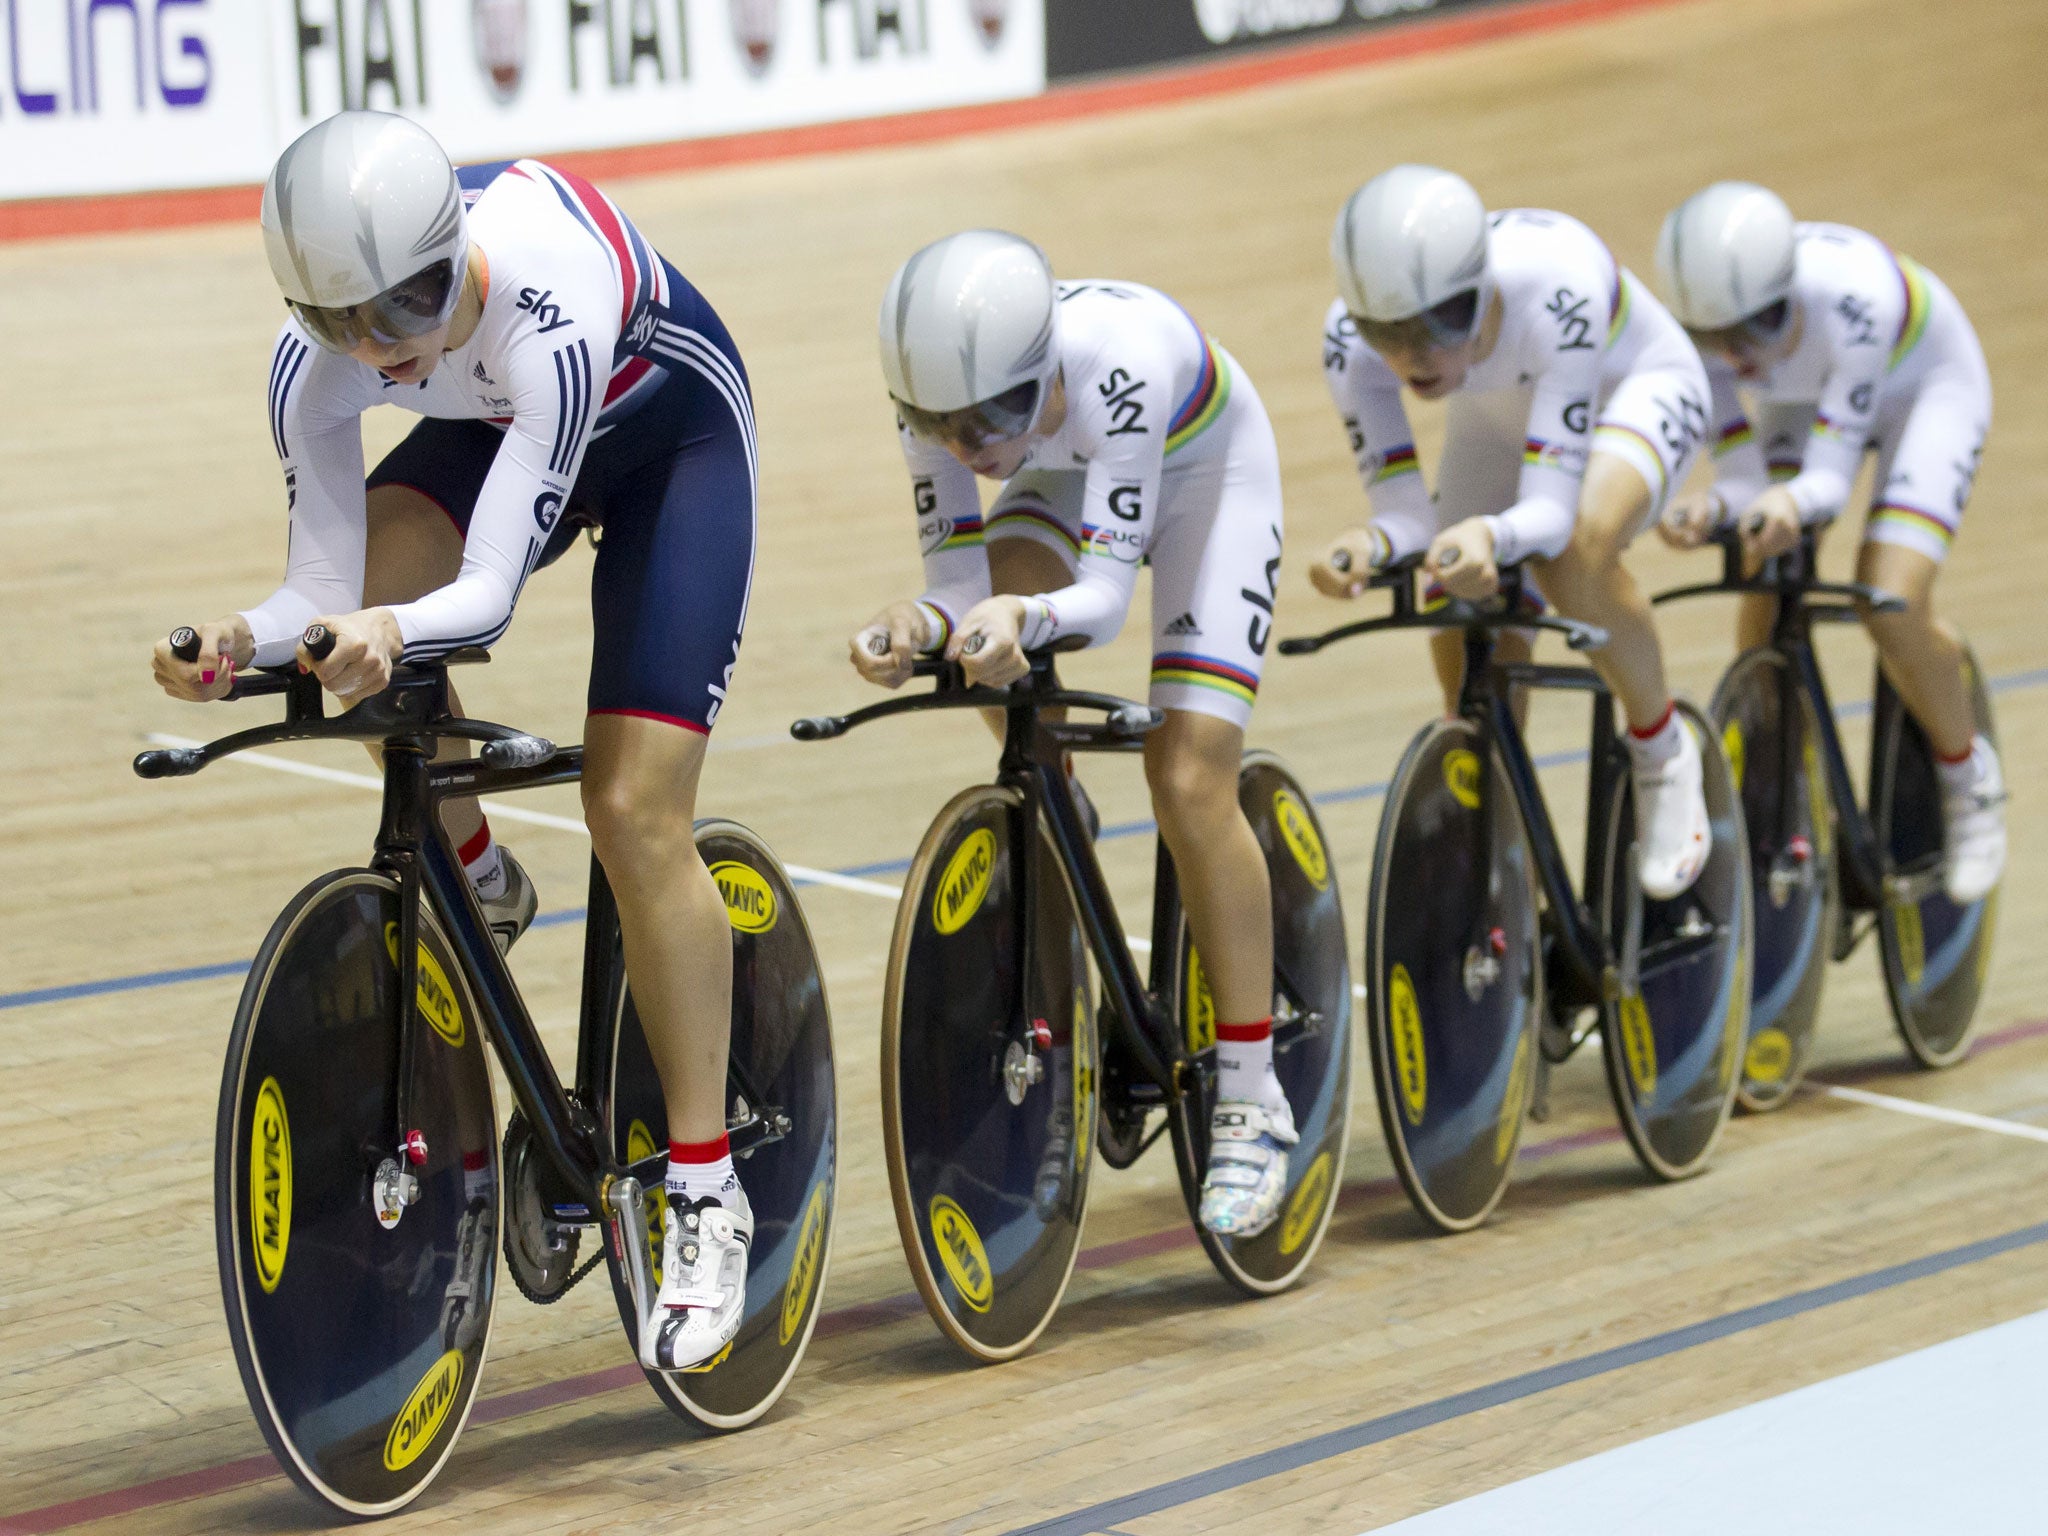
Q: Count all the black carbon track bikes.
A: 4